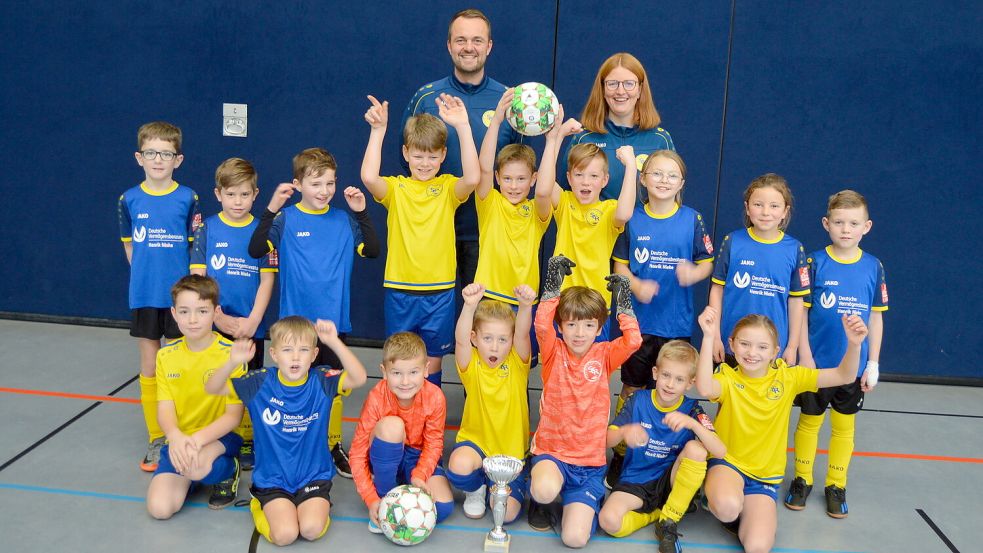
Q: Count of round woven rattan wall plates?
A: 0